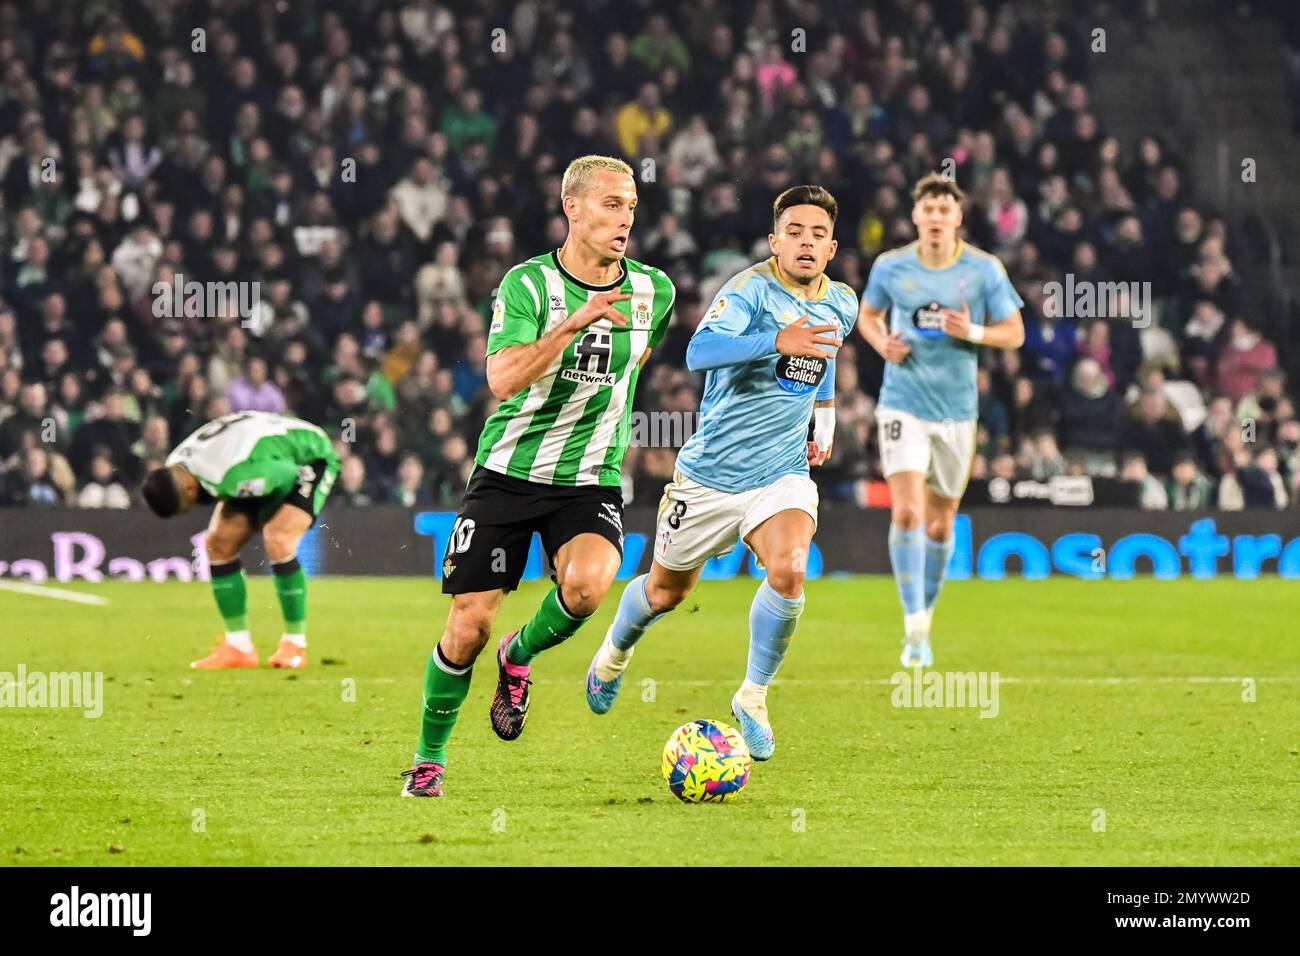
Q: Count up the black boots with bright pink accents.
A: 2